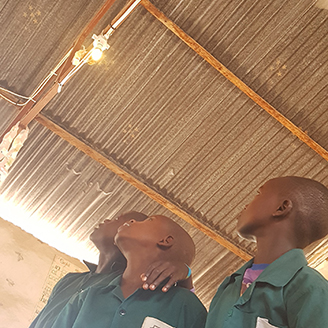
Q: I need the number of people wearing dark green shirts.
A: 3